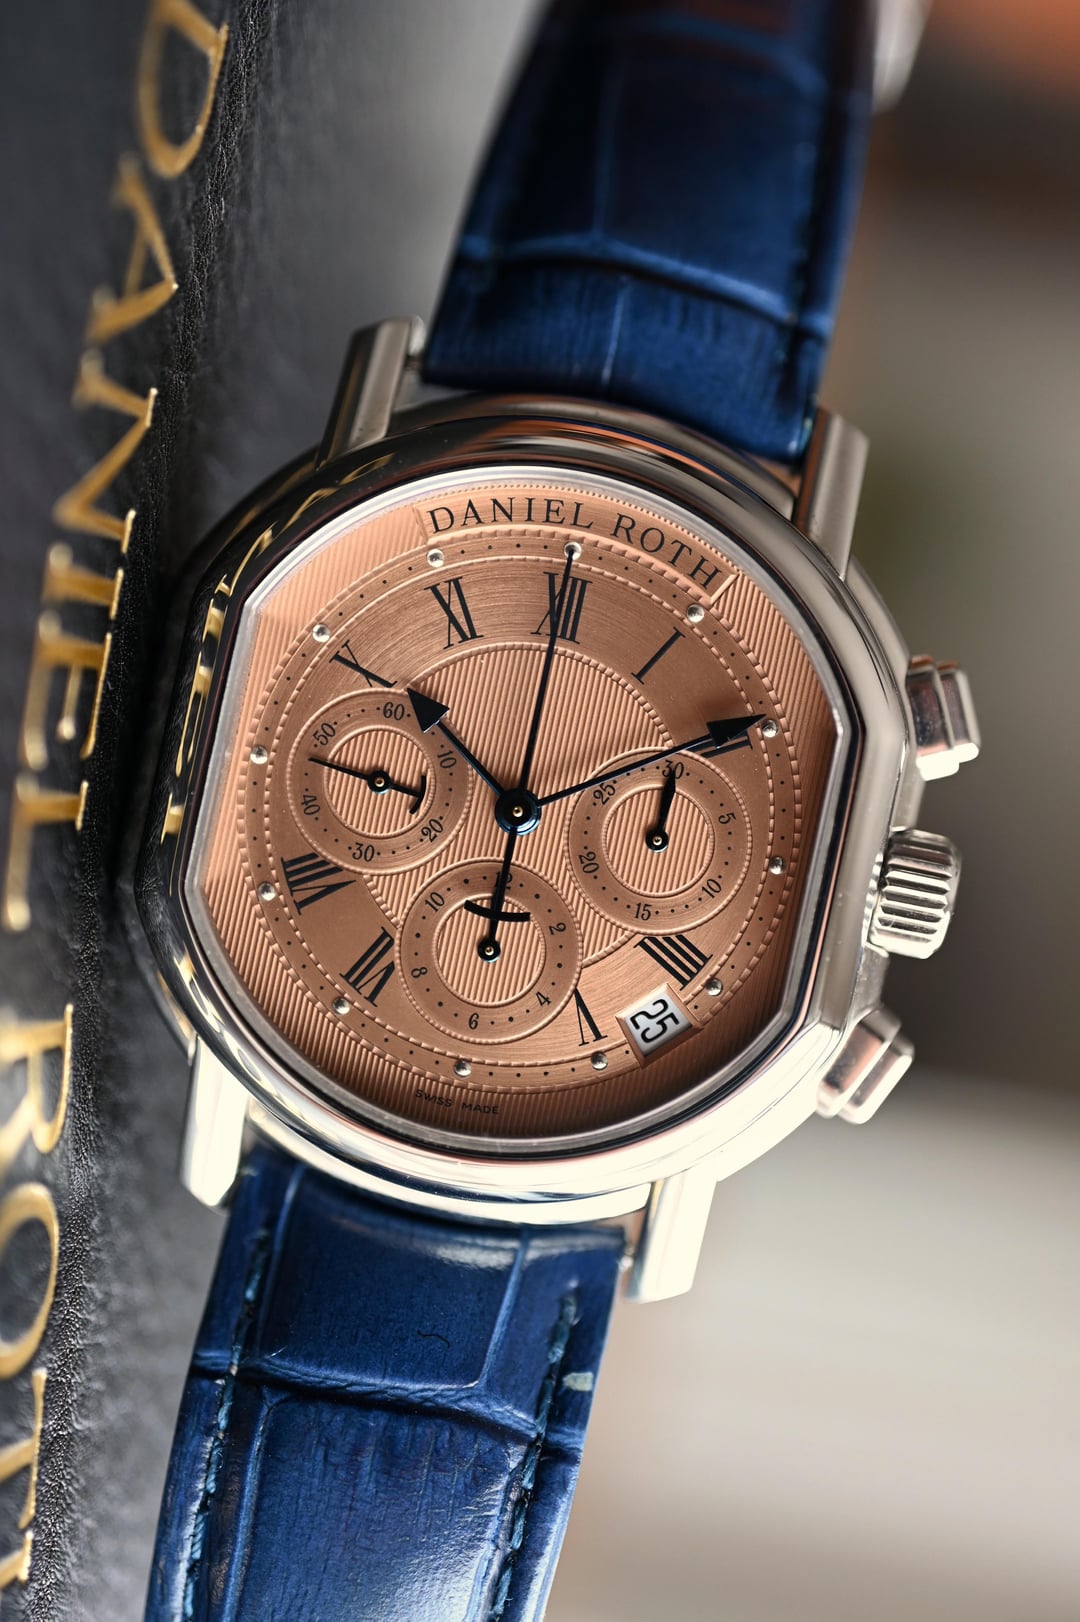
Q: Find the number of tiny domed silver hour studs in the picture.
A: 12